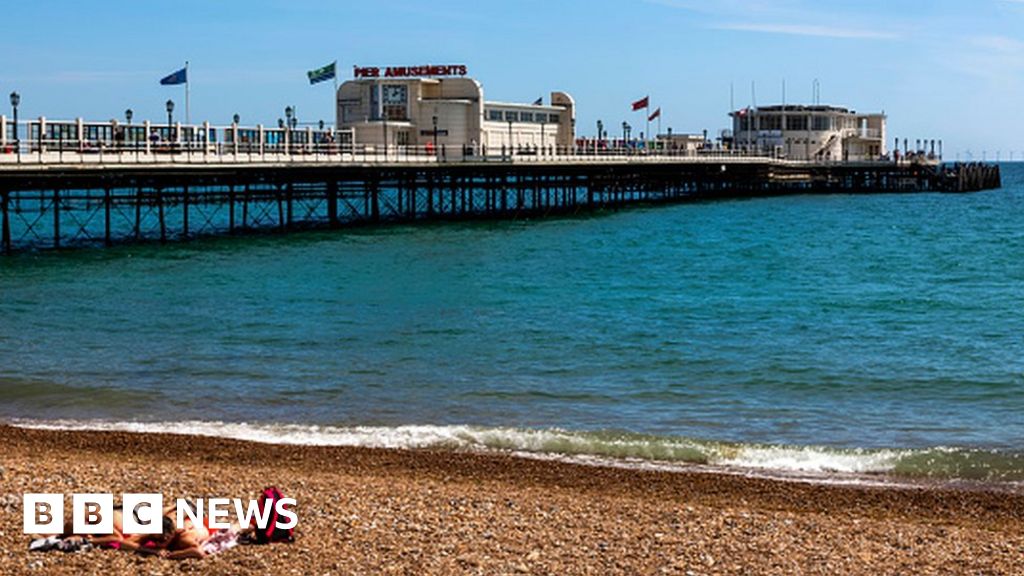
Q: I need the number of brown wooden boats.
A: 0